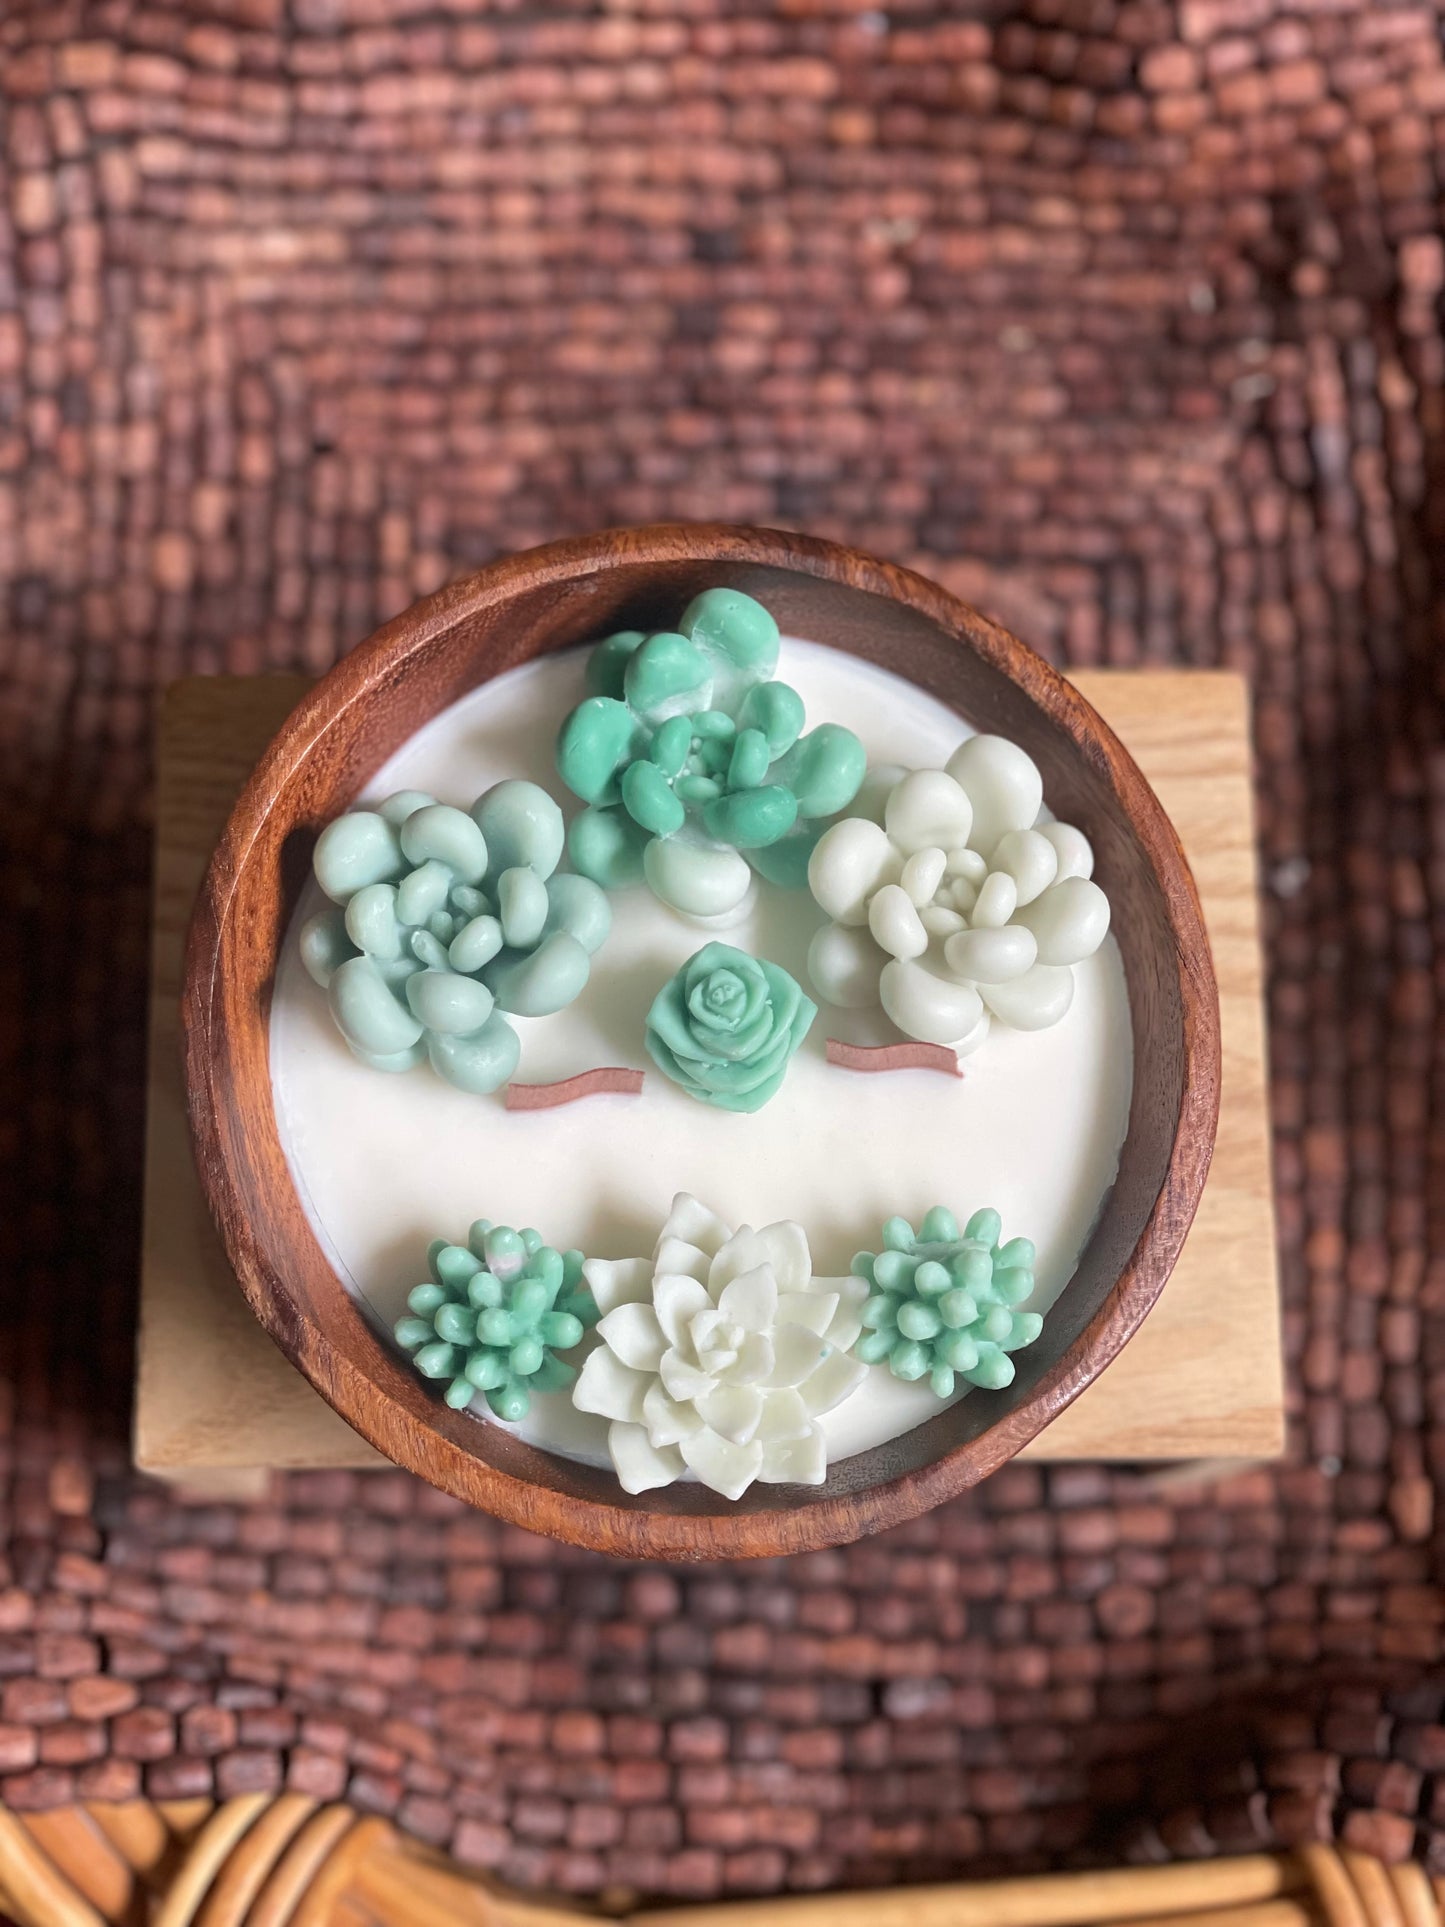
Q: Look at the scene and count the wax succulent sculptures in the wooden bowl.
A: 7